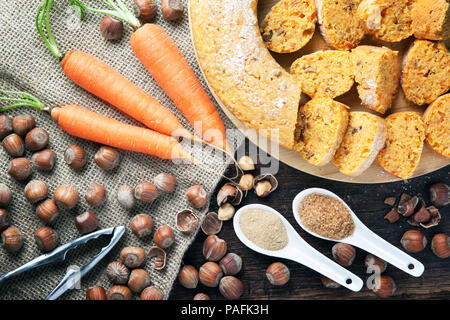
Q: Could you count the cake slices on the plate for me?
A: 11